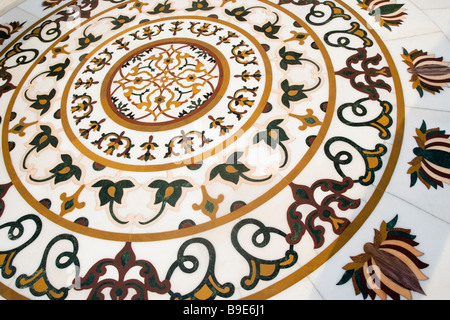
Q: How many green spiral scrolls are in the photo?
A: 10